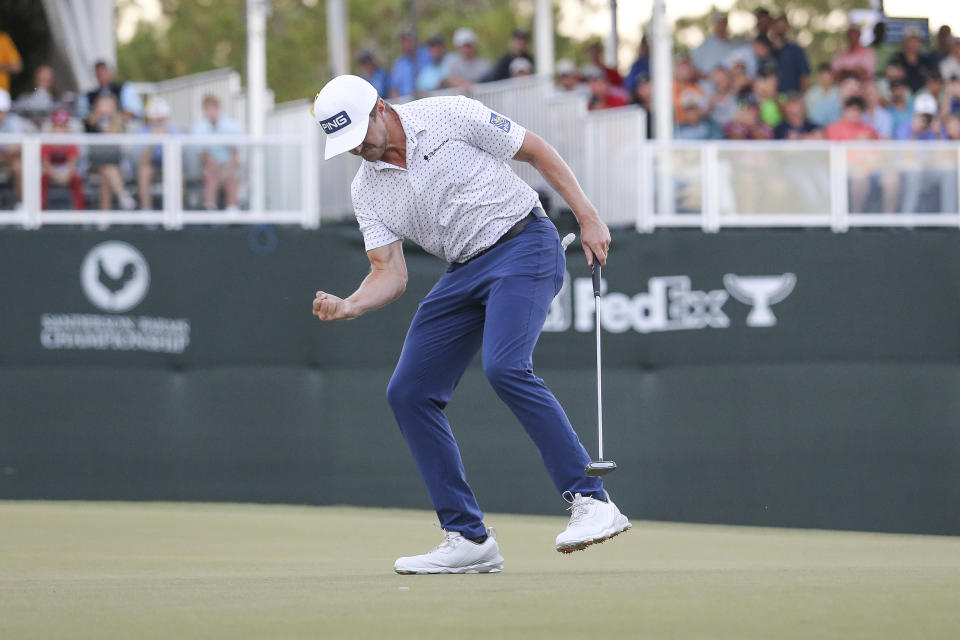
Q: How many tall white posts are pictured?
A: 4